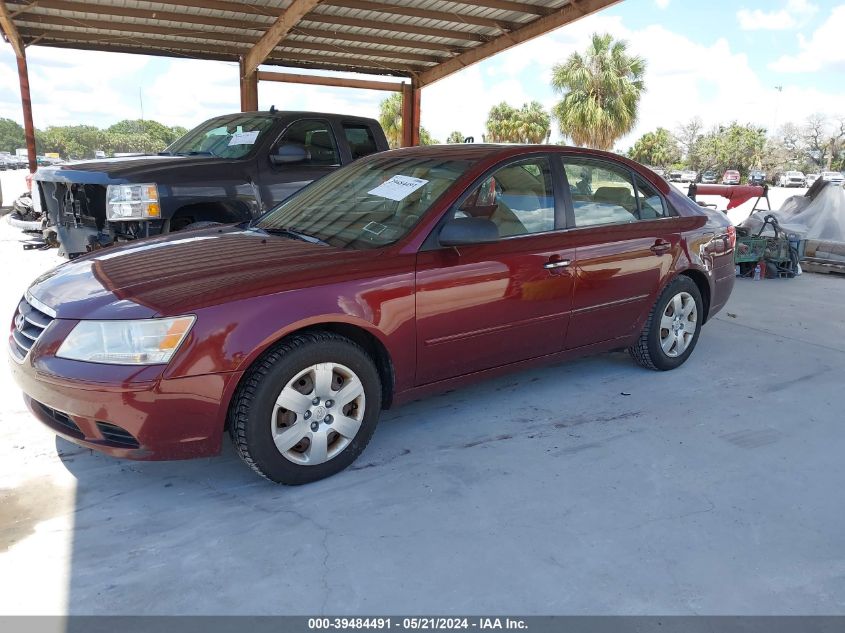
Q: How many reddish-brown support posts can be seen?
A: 3